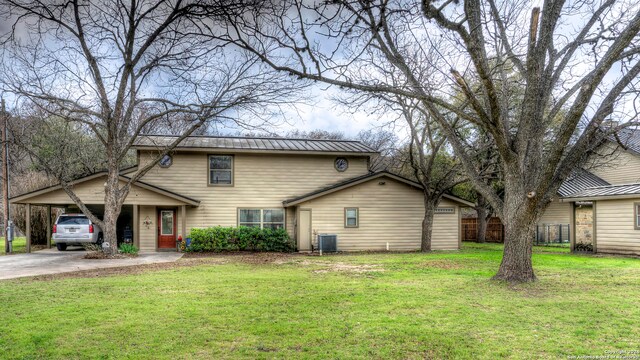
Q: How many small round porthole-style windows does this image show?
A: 2